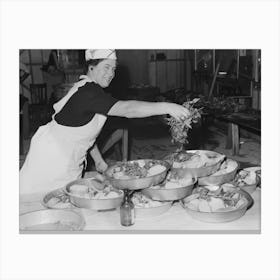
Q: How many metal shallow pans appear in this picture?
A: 10